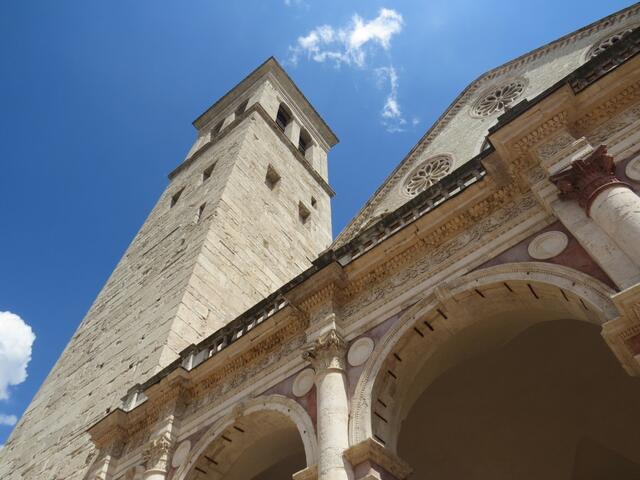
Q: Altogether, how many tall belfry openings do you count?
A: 4